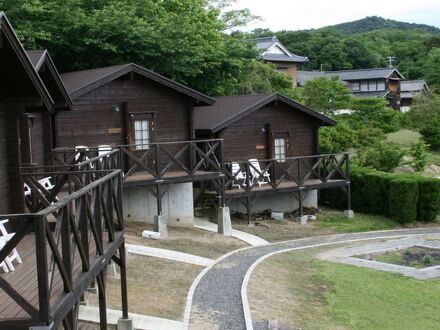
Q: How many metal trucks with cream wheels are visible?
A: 0